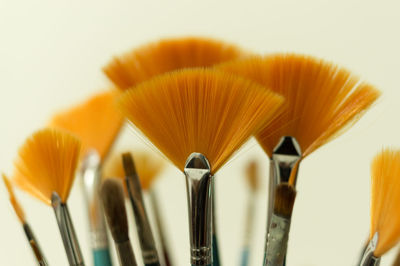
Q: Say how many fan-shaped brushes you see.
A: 7